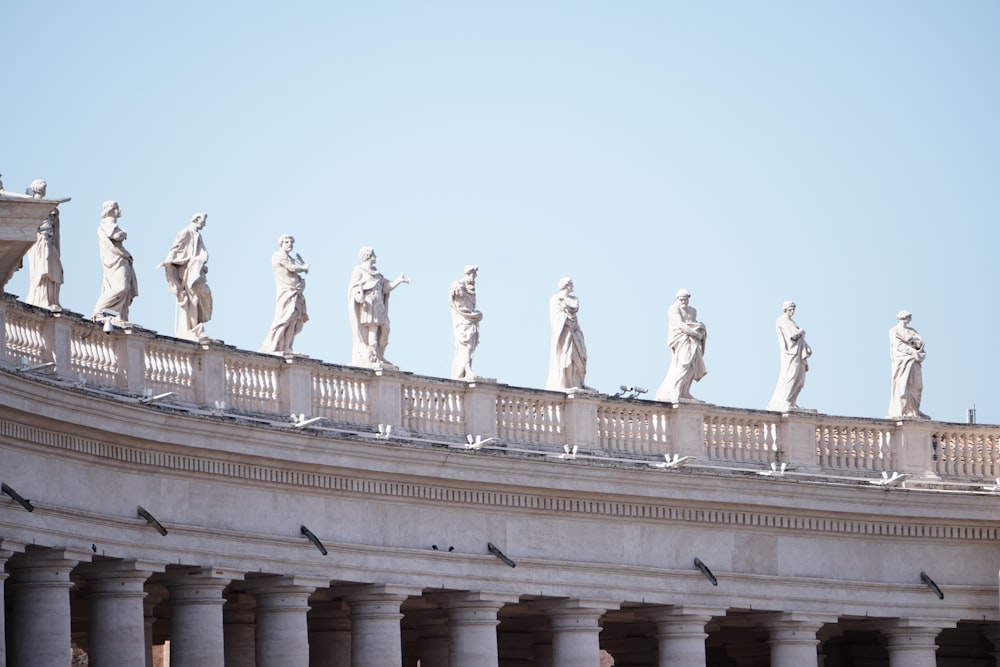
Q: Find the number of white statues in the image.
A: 10